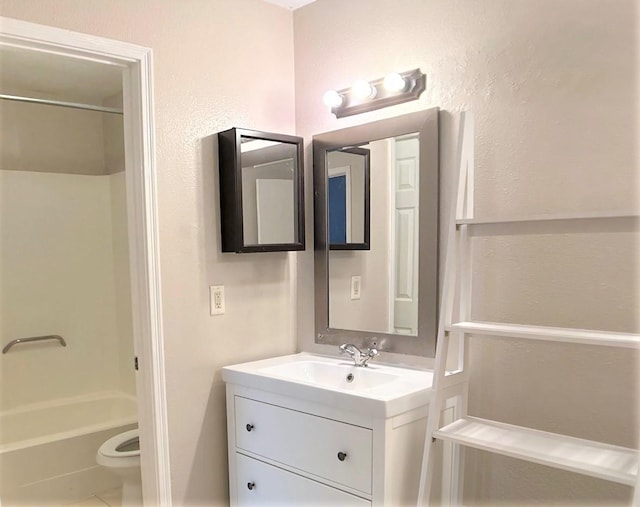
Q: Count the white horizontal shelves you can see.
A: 3